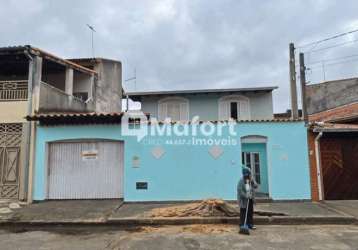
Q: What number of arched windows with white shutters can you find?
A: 2